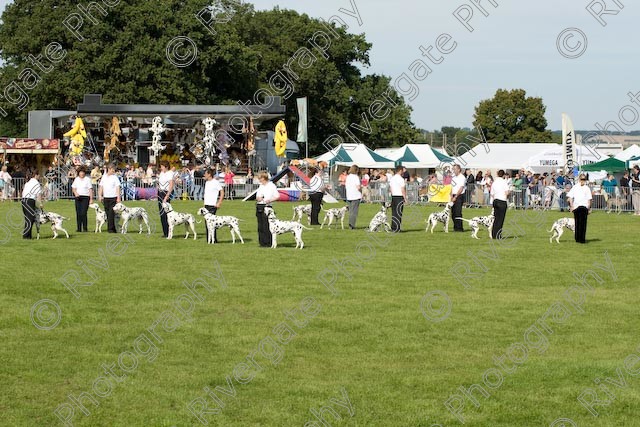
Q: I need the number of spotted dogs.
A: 12